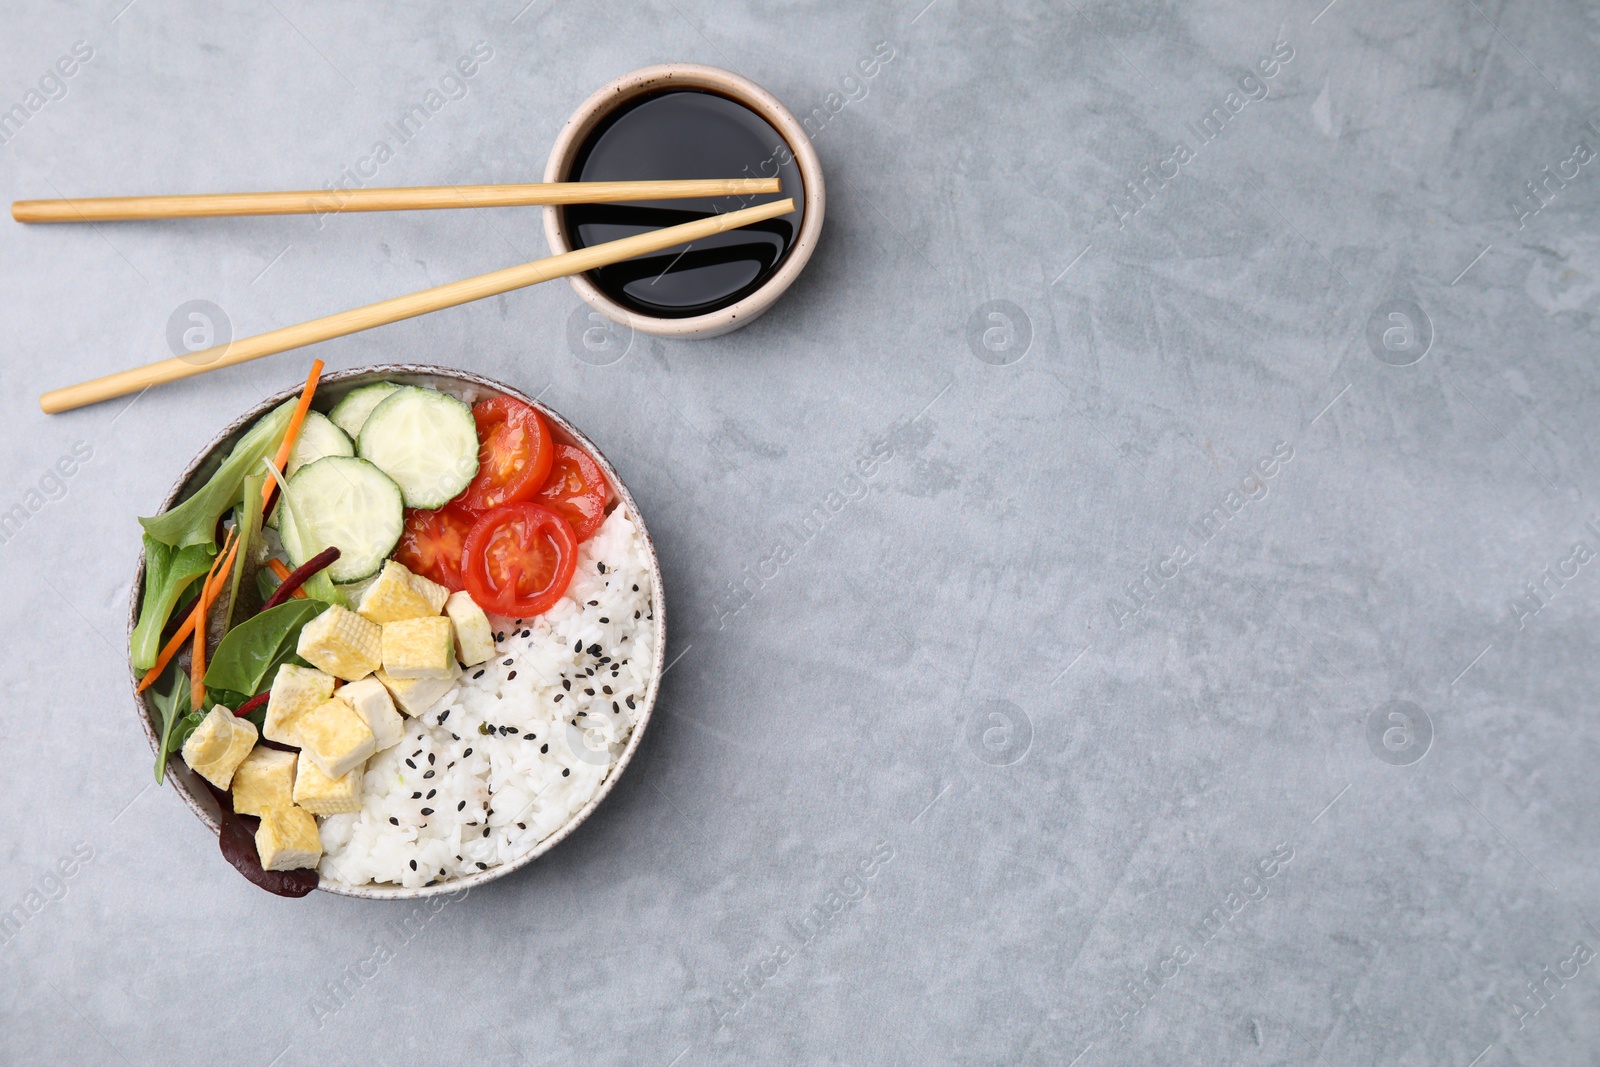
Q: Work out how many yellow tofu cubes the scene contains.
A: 12